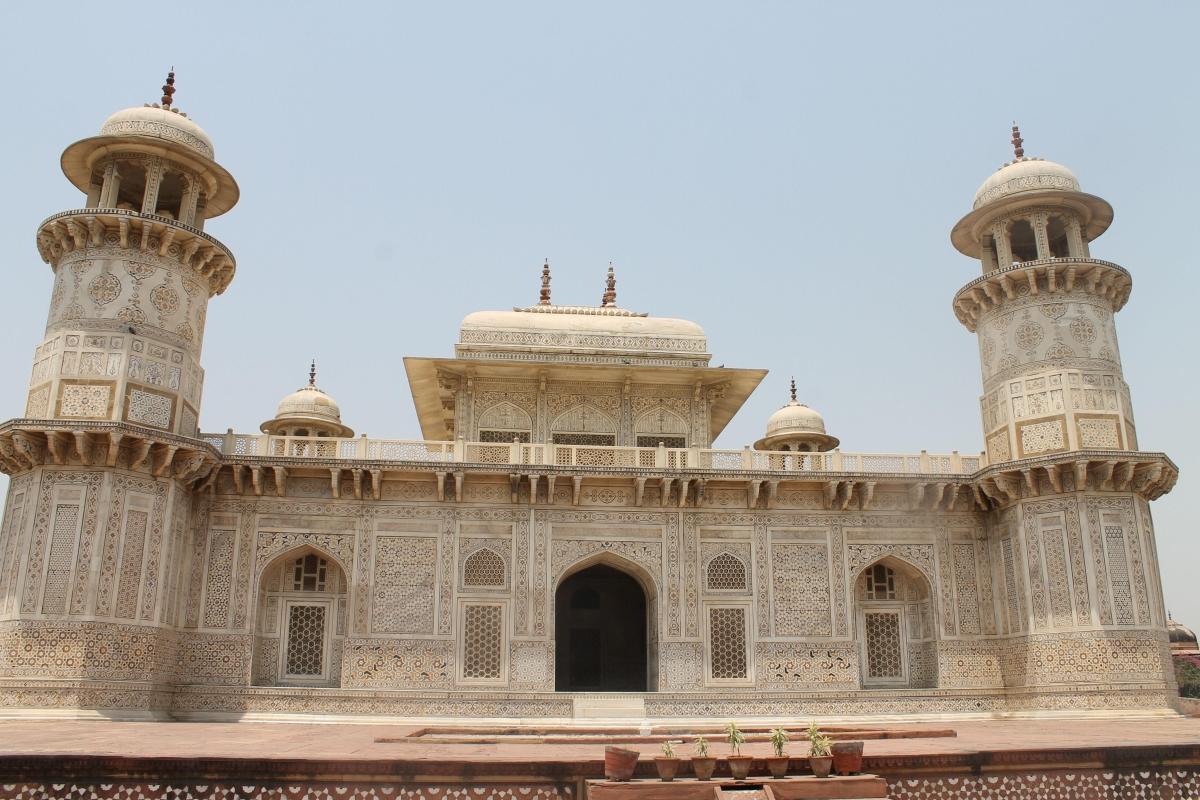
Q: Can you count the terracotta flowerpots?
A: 7